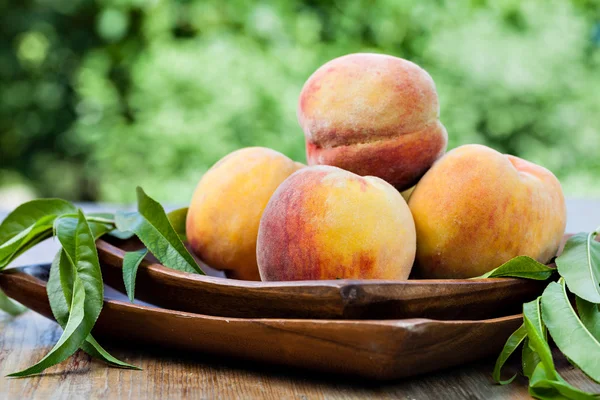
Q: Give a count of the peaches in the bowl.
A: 4